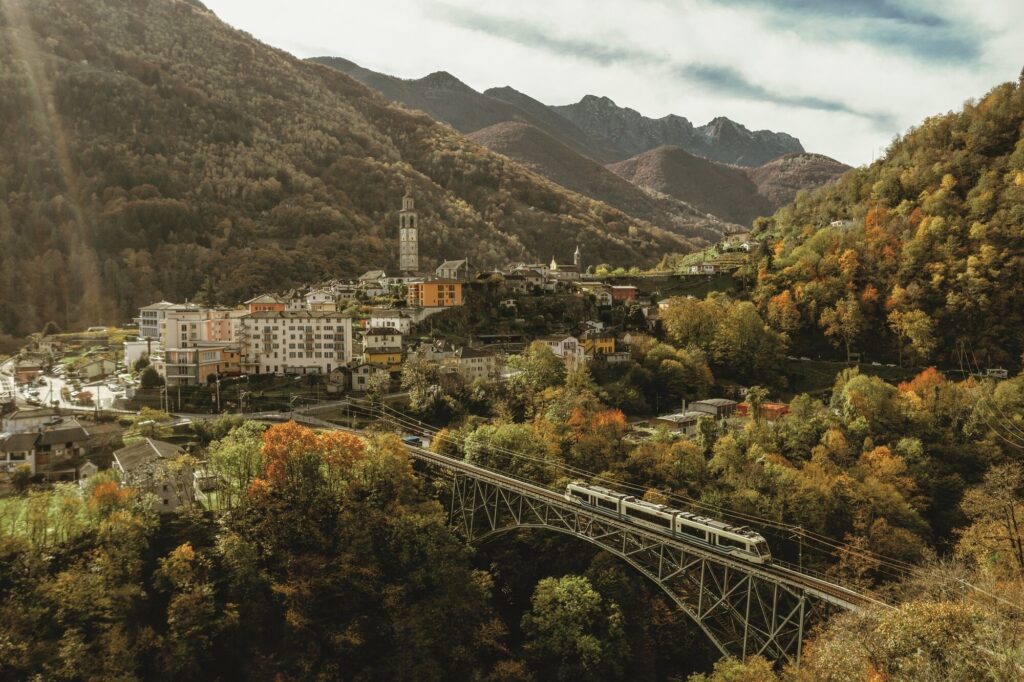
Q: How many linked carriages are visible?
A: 3